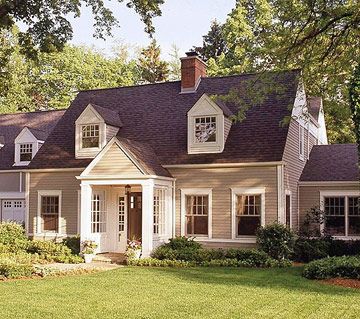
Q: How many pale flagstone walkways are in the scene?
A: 1